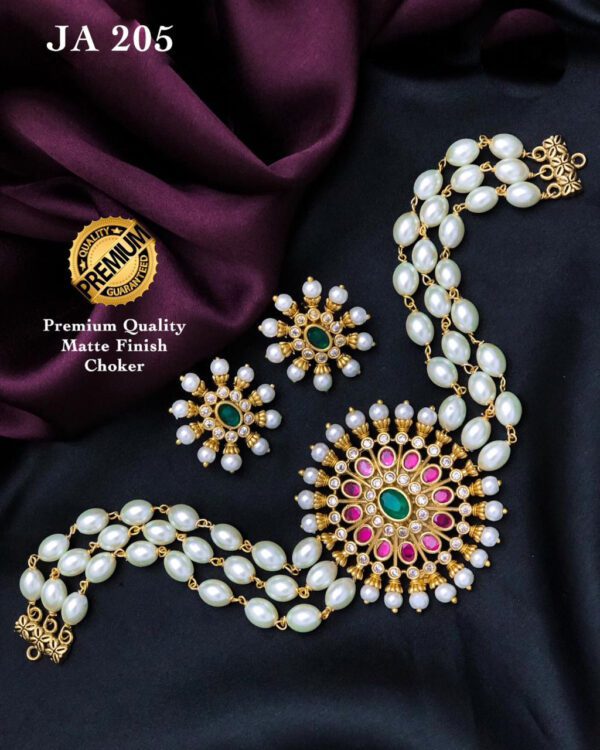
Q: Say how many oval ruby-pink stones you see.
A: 12